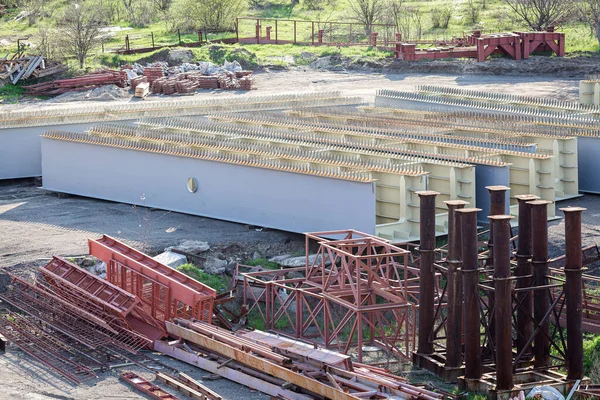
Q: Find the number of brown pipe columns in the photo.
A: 8